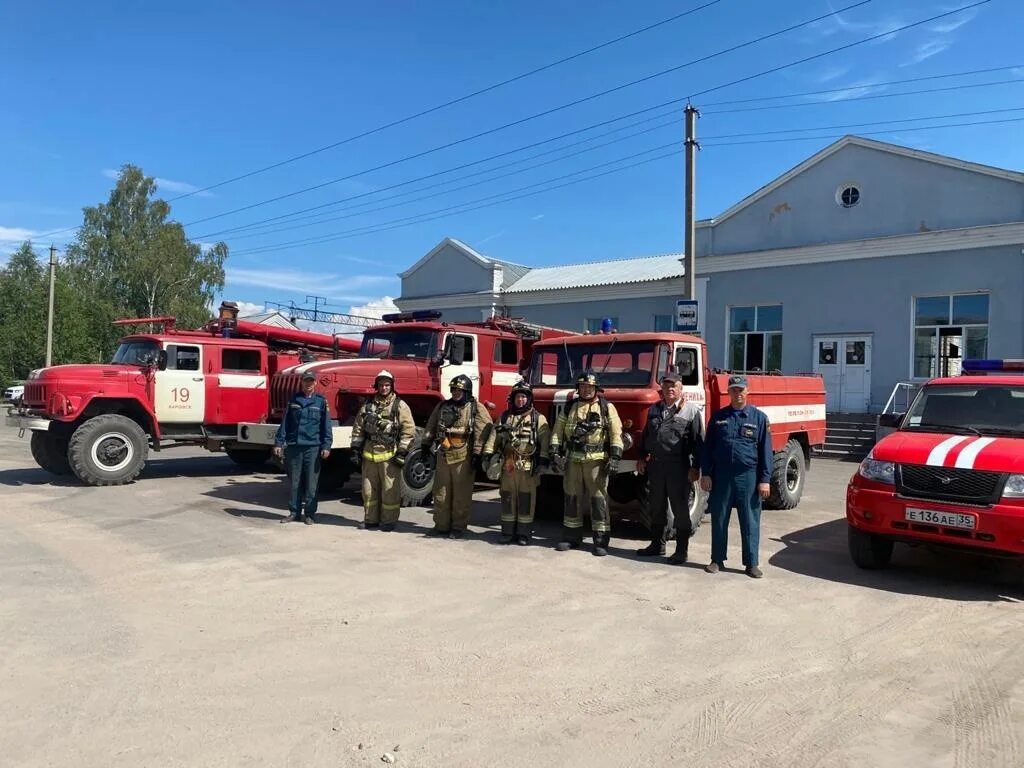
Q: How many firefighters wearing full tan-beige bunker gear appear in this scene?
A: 4